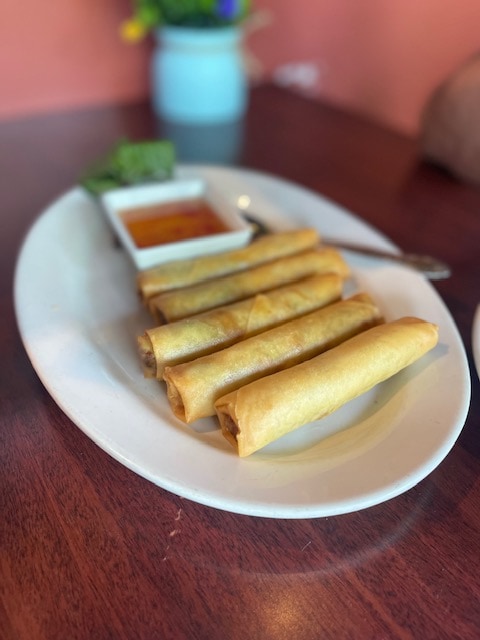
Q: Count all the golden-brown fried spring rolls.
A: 5